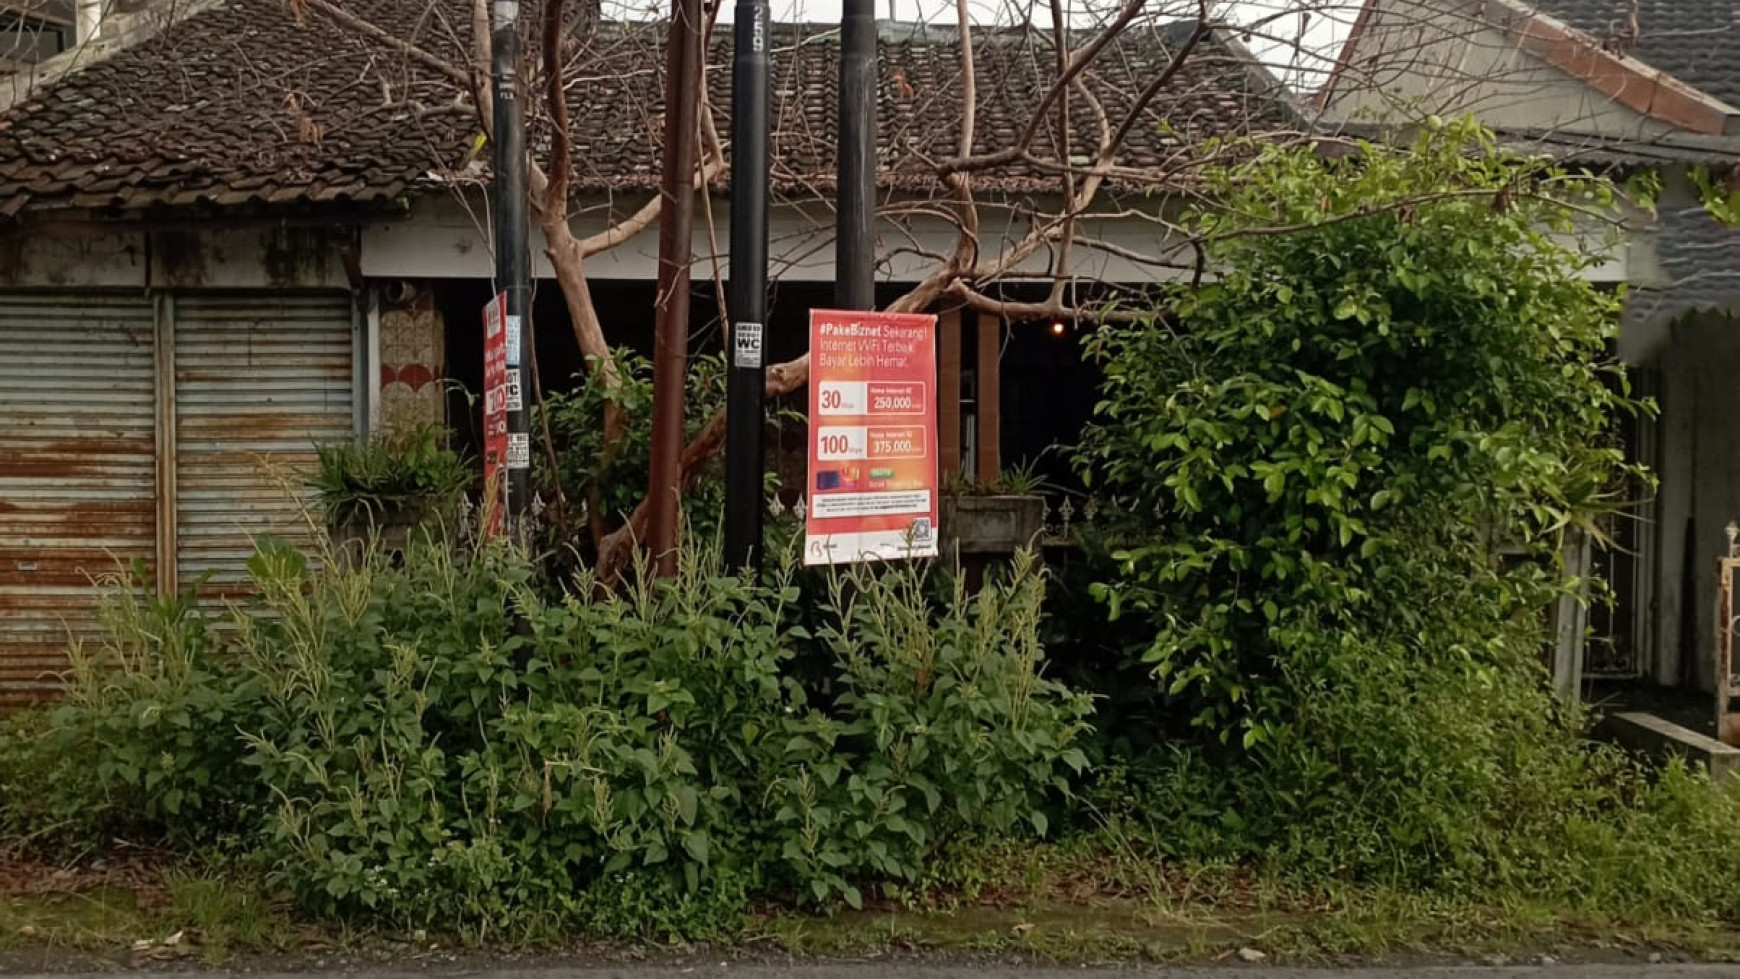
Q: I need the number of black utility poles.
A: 3